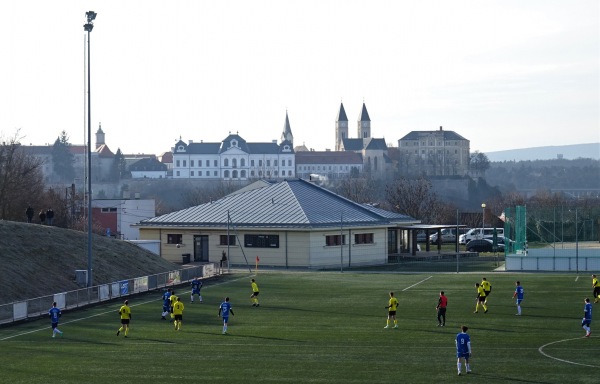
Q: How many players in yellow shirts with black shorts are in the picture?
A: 8